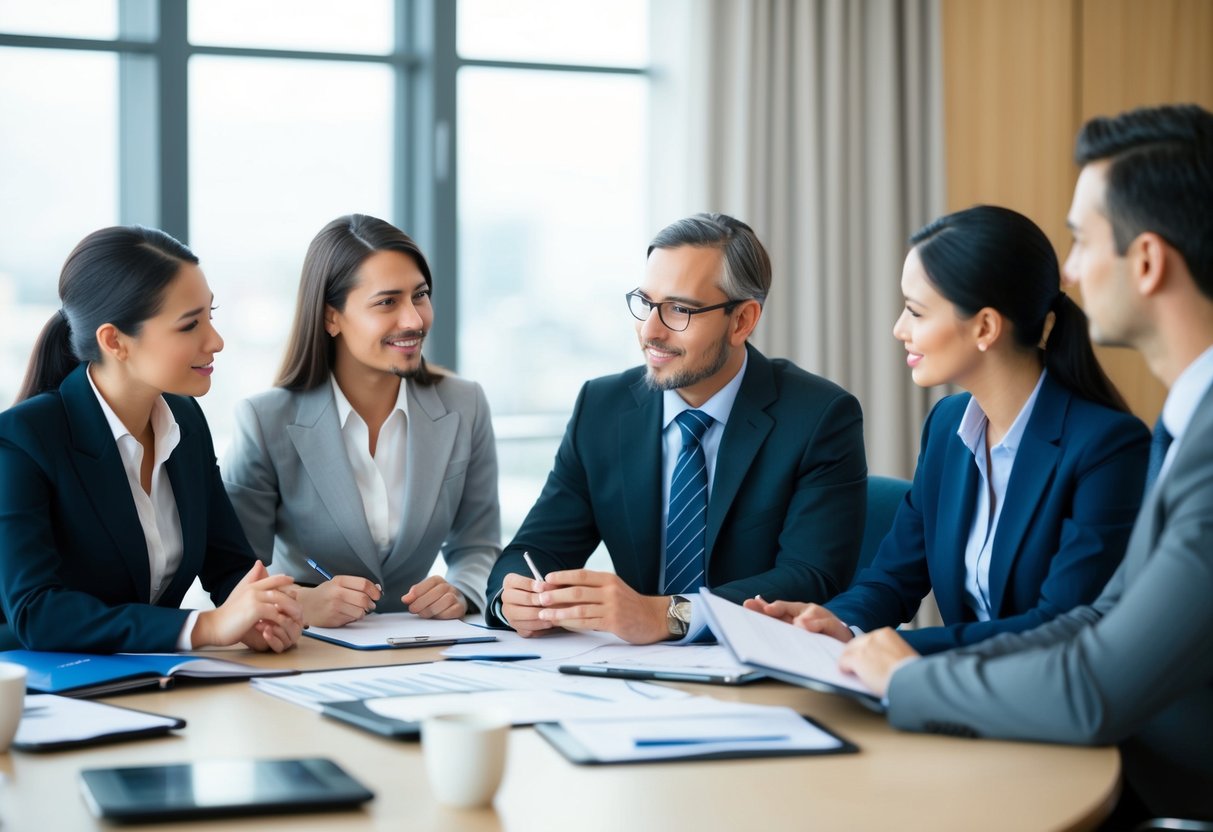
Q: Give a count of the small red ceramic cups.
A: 0